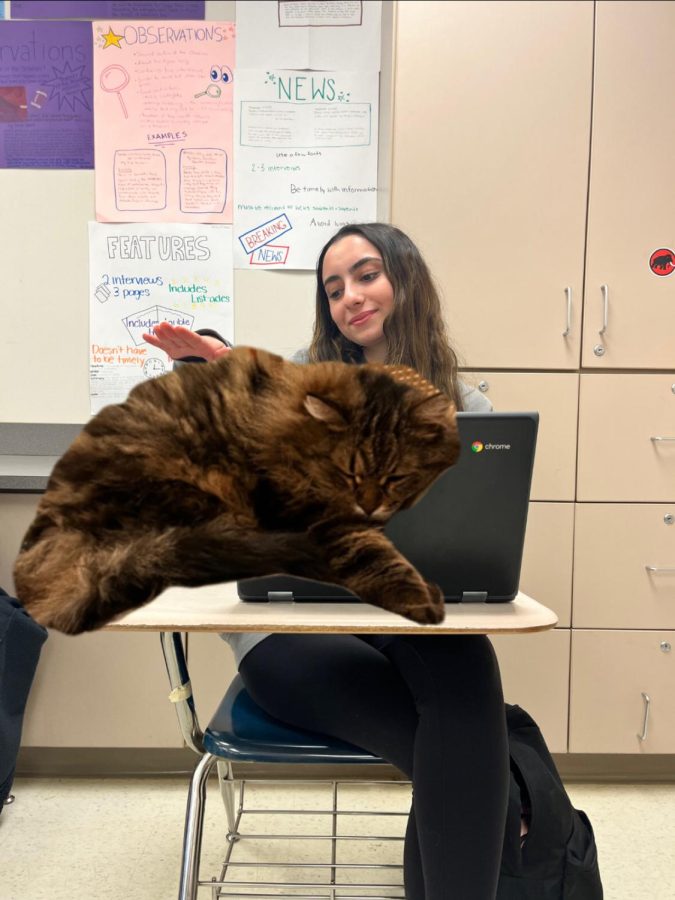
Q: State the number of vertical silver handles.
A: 3